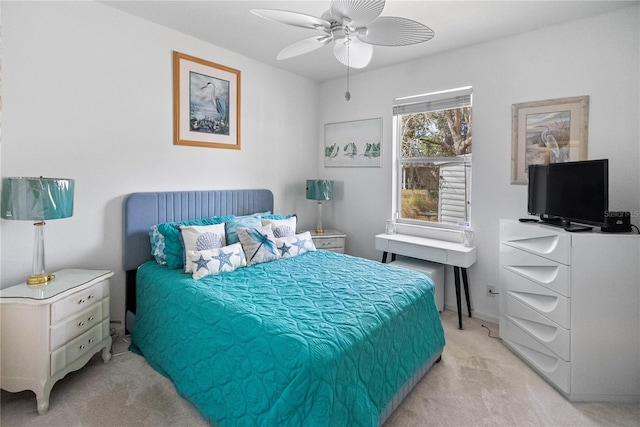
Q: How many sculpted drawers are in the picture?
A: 5